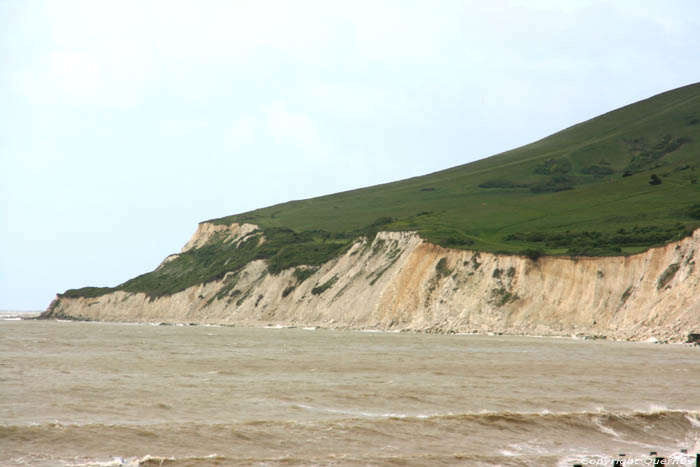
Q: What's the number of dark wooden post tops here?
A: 7